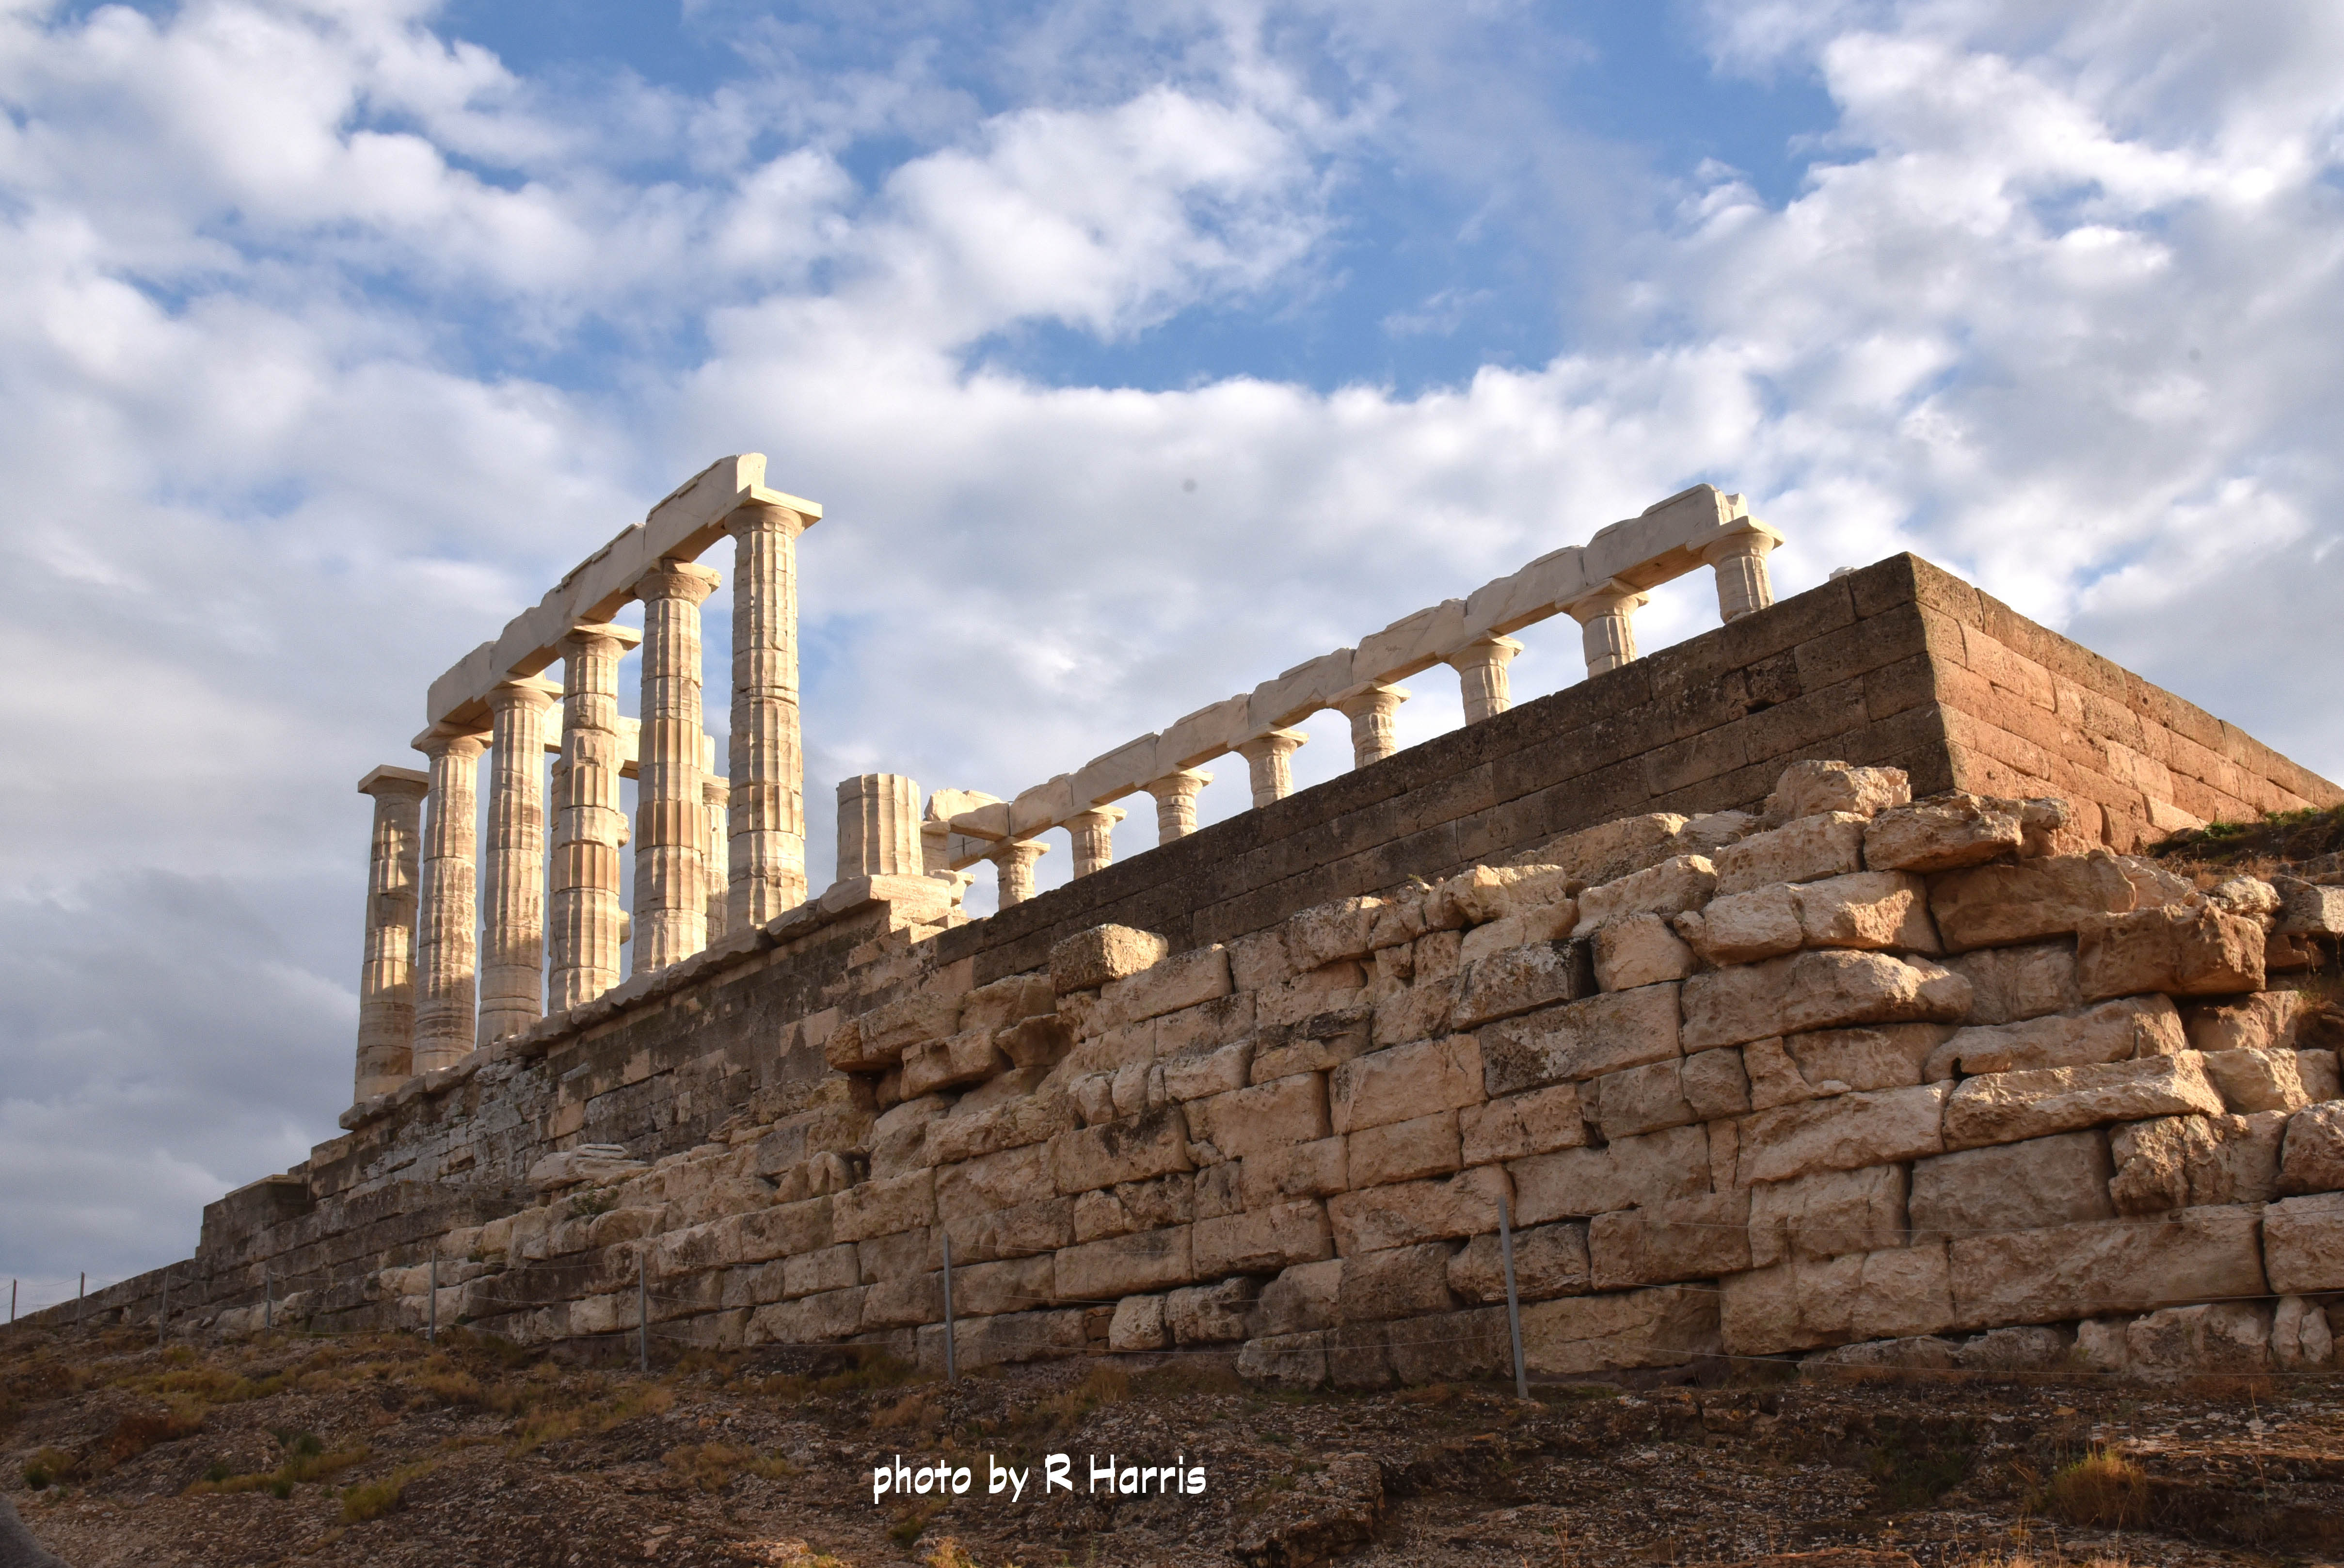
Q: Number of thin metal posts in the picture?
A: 8